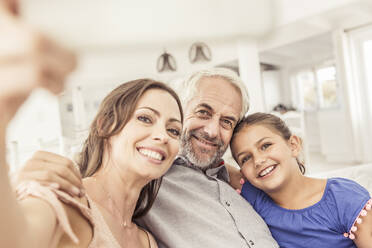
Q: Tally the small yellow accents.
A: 0